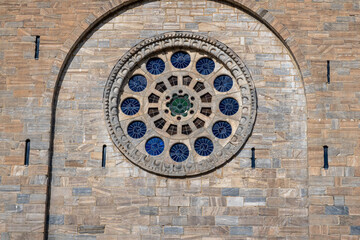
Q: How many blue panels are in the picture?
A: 12